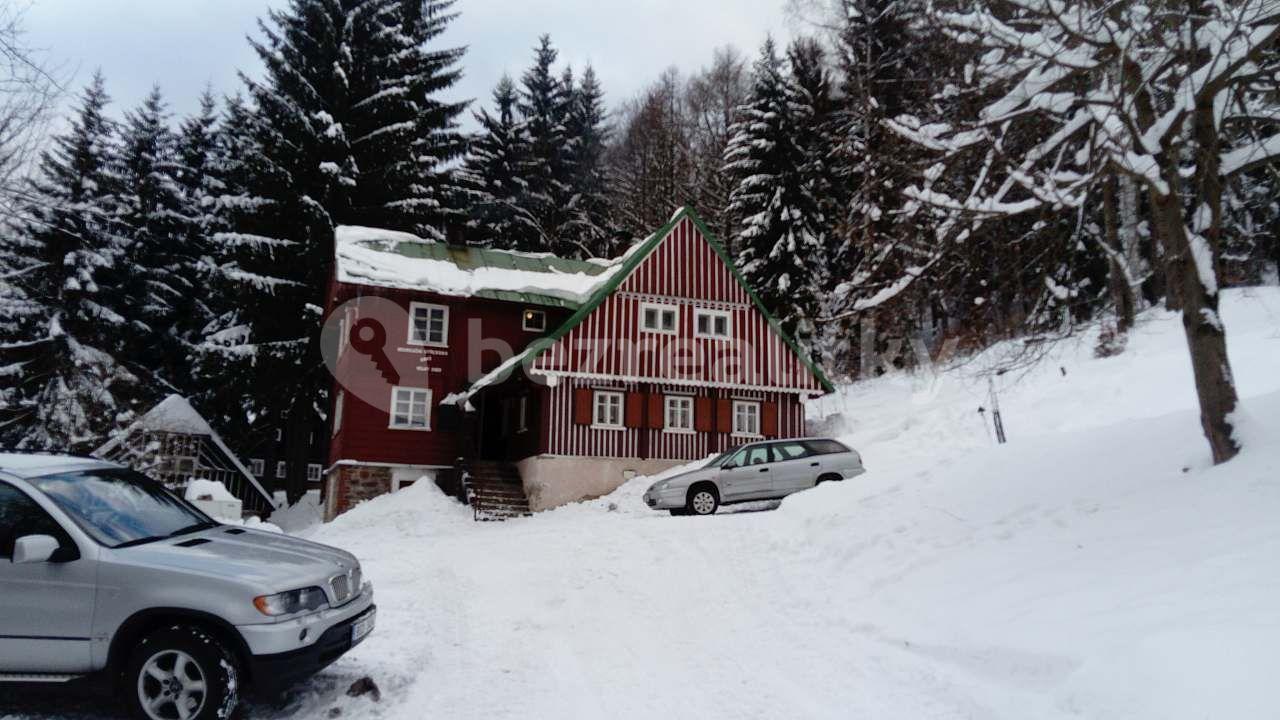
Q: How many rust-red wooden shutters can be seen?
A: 6